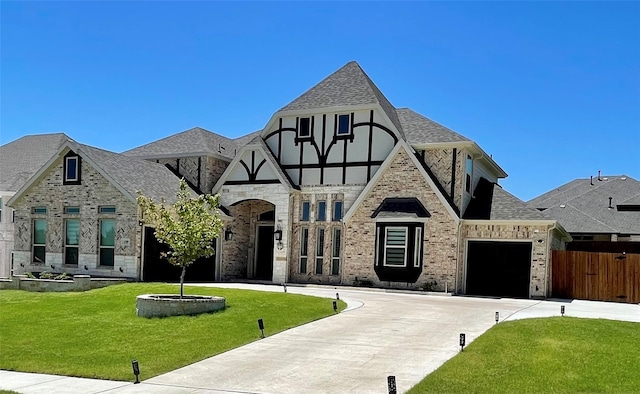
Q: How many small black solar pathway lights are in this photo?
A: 9